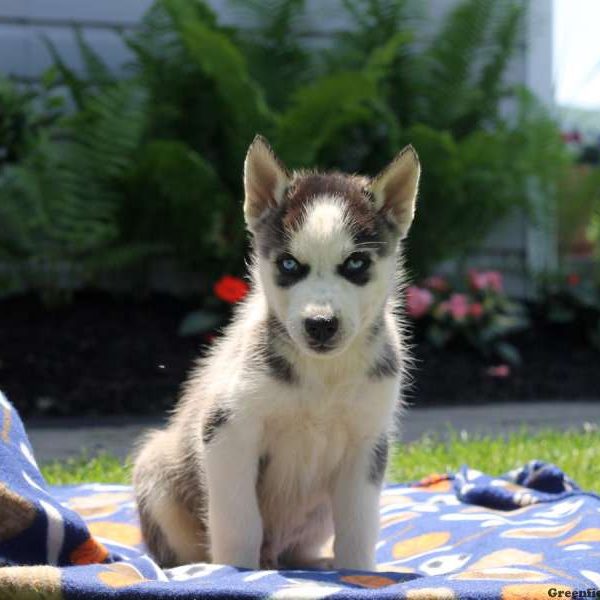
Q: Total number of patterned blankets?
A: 1